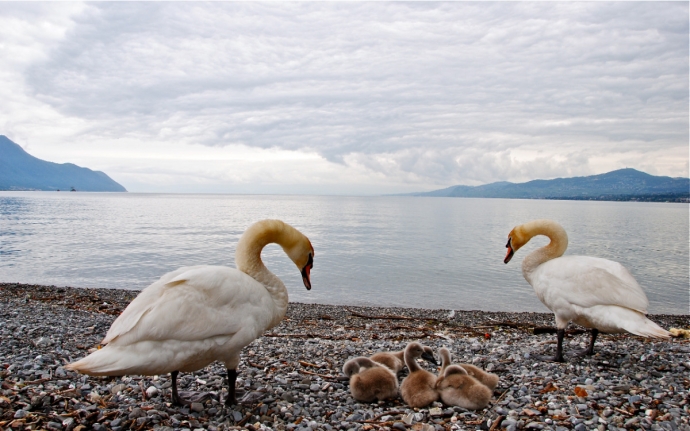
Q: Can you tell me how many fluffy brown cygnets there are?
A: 5